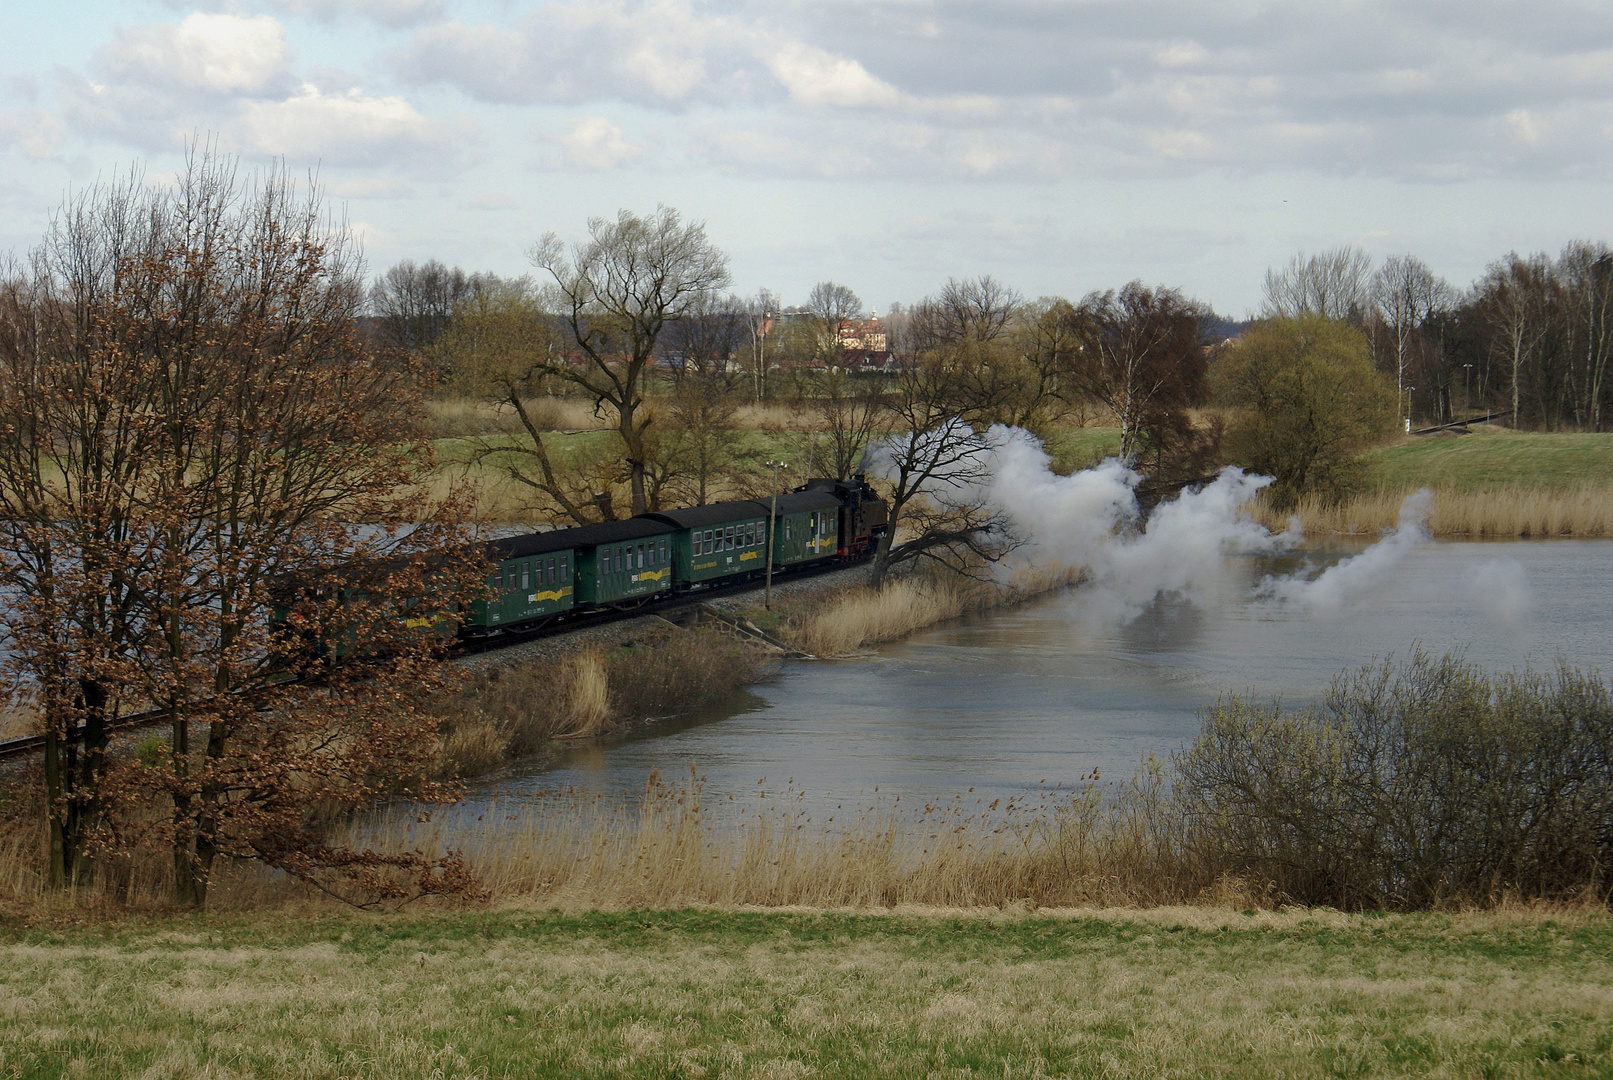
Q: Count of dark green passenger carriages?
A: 5